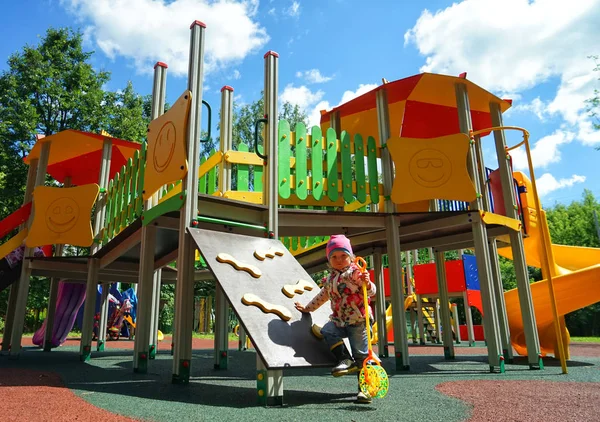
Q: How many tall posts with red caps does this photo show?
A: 4